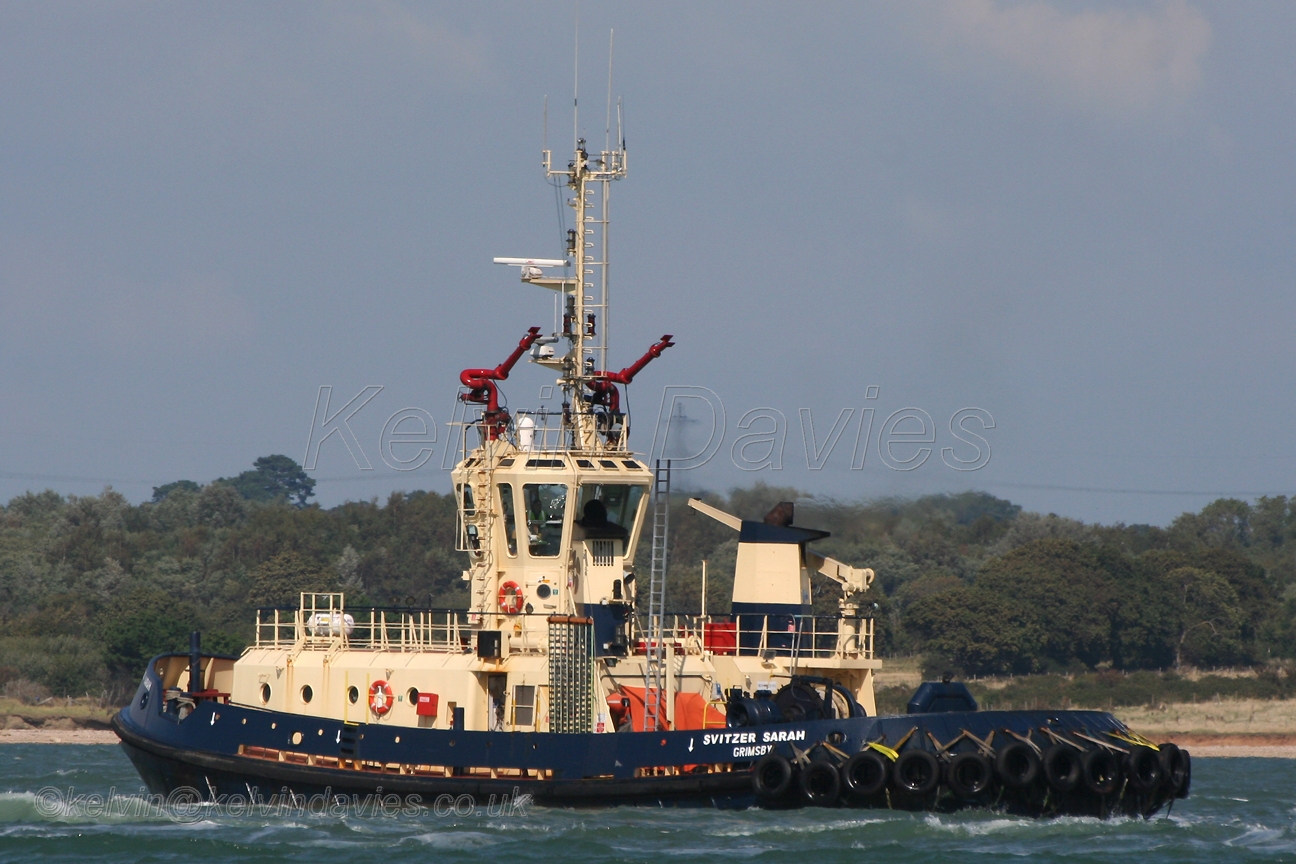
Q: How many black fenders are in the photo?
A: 11